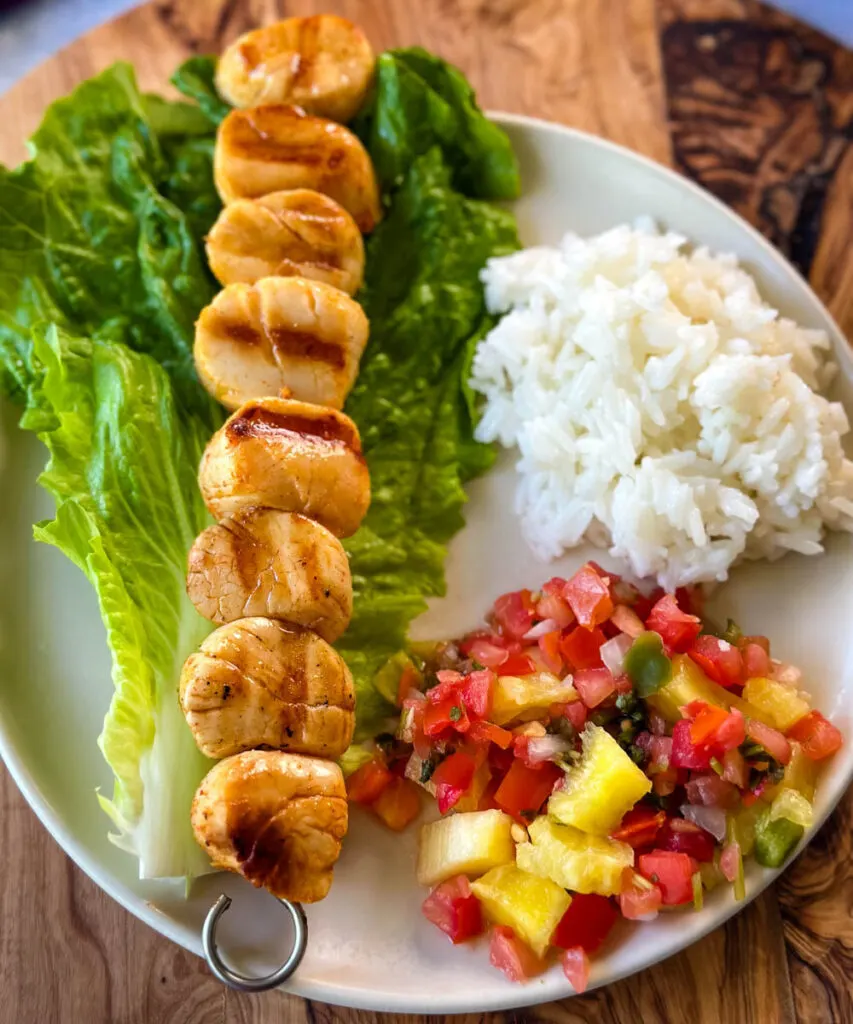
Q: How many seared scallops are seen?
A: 8